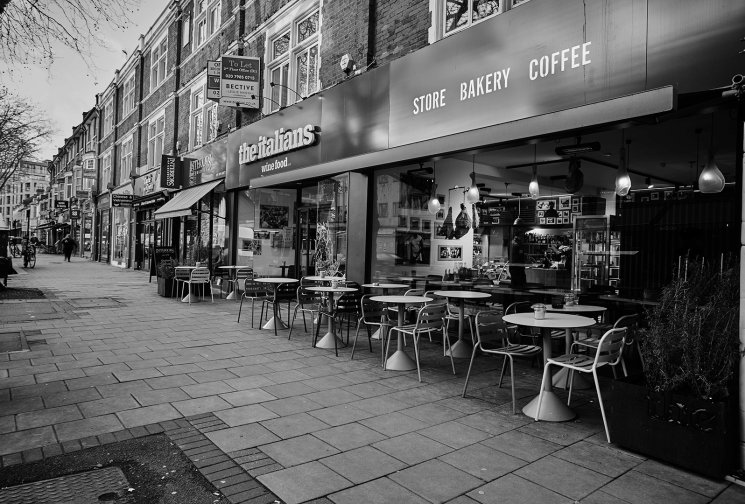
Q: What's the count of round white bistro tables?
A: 10